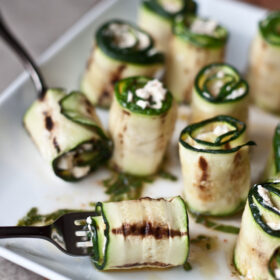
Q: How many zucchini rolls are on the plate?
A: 11